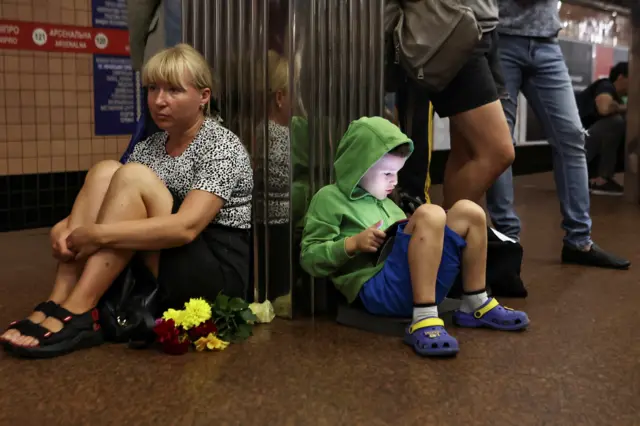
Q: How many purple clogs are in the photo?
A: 2